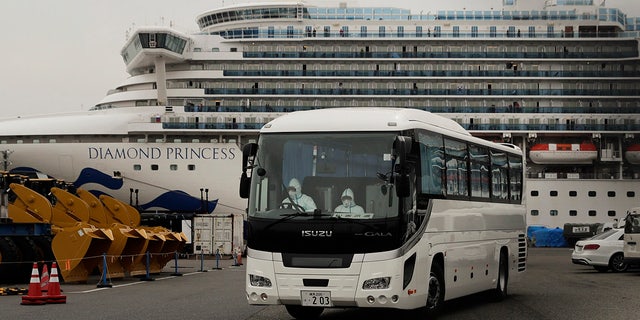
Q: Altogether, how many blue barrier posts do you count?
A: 6